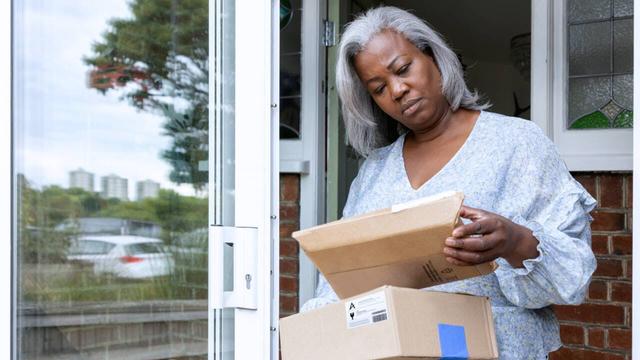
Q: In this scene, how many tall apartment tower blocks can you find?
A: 3